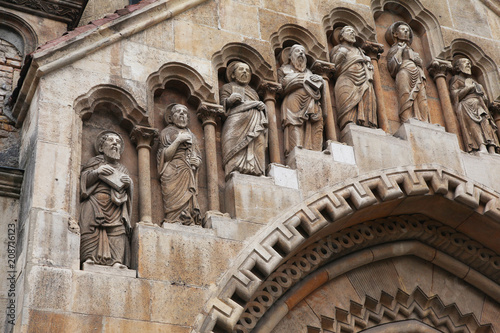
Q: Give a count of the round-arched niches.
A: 7